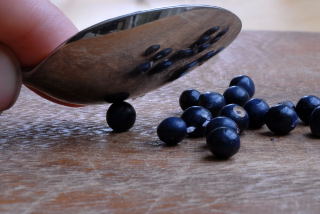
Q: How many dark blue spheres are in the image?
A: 15